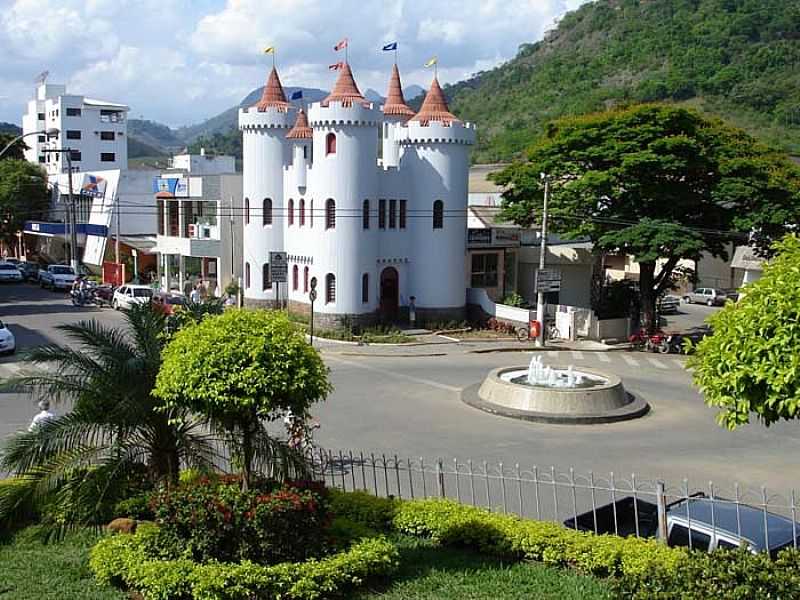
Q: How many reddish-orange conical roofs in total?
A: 5